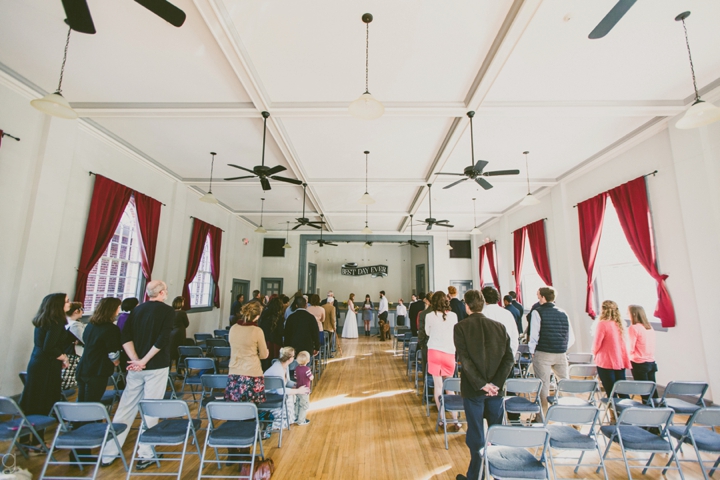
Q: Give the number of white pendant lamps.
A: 12